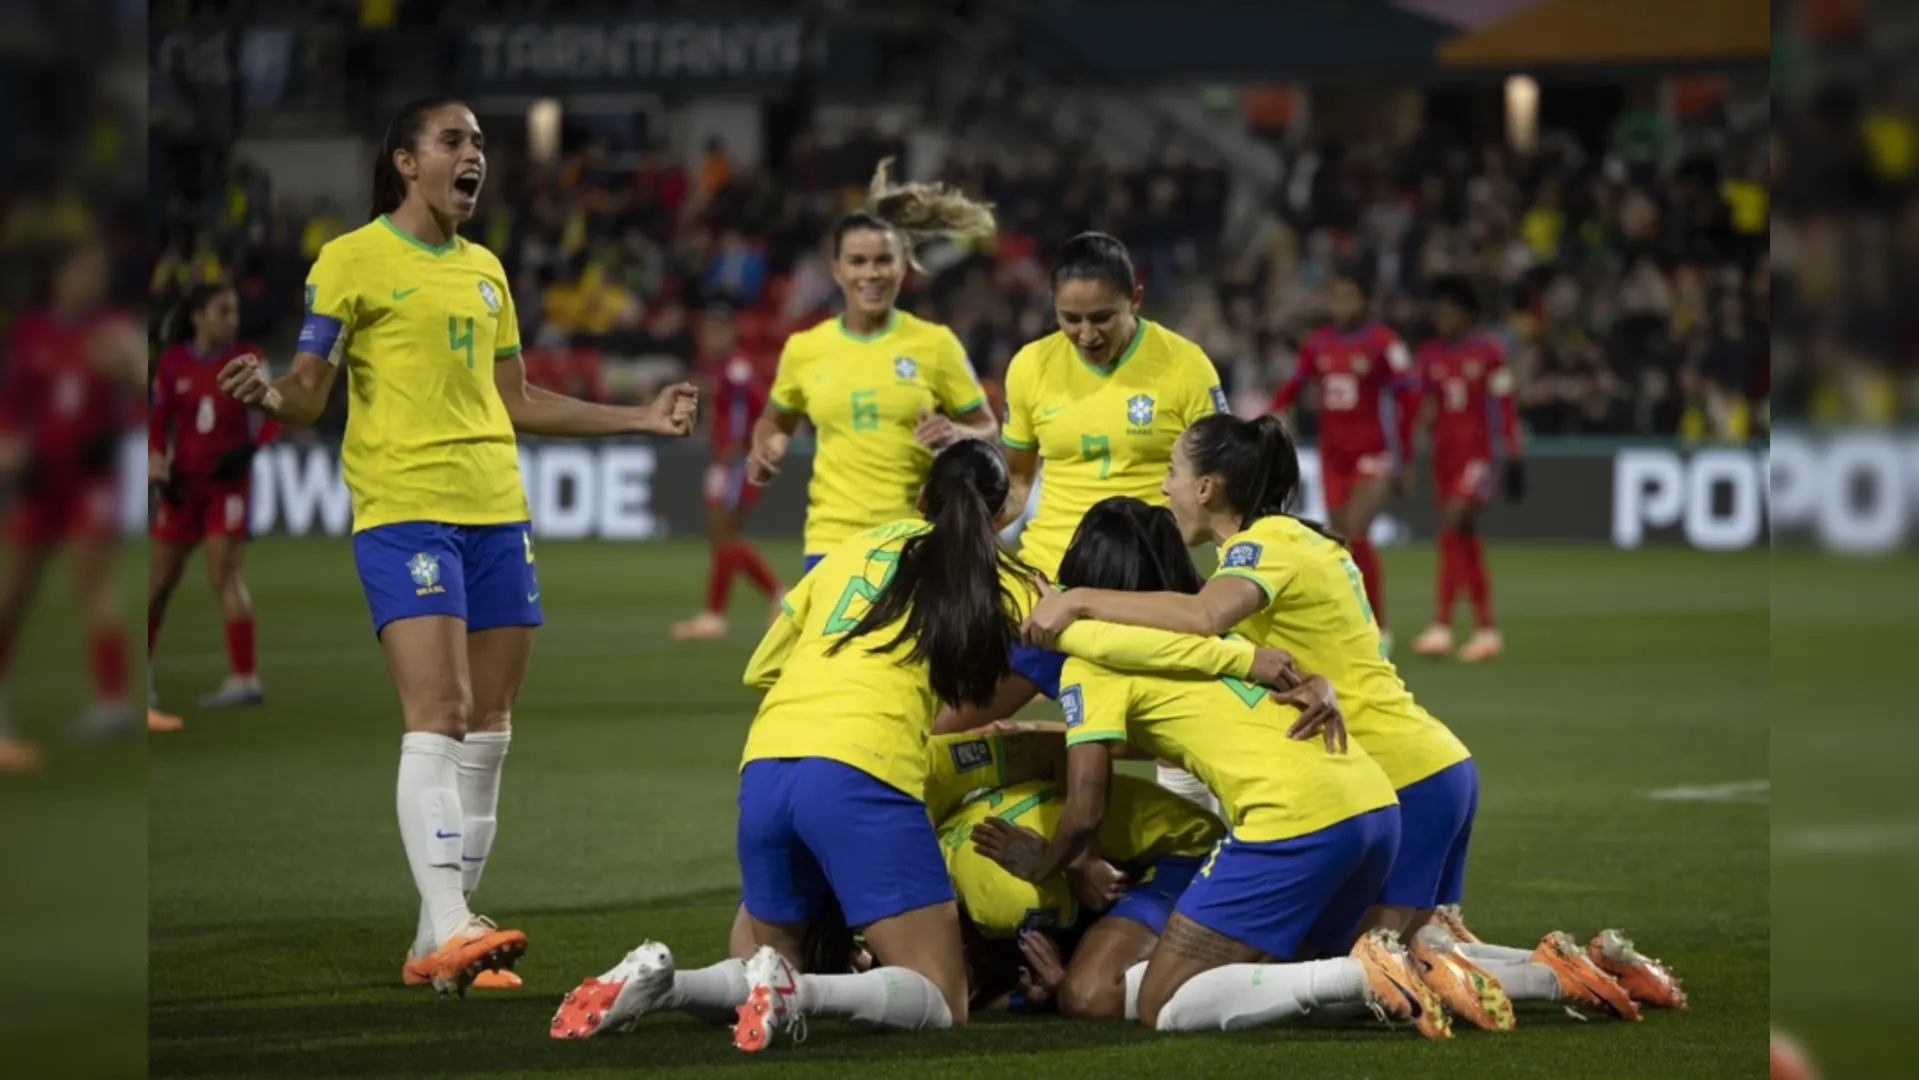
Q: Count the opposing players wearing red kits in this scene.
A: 4